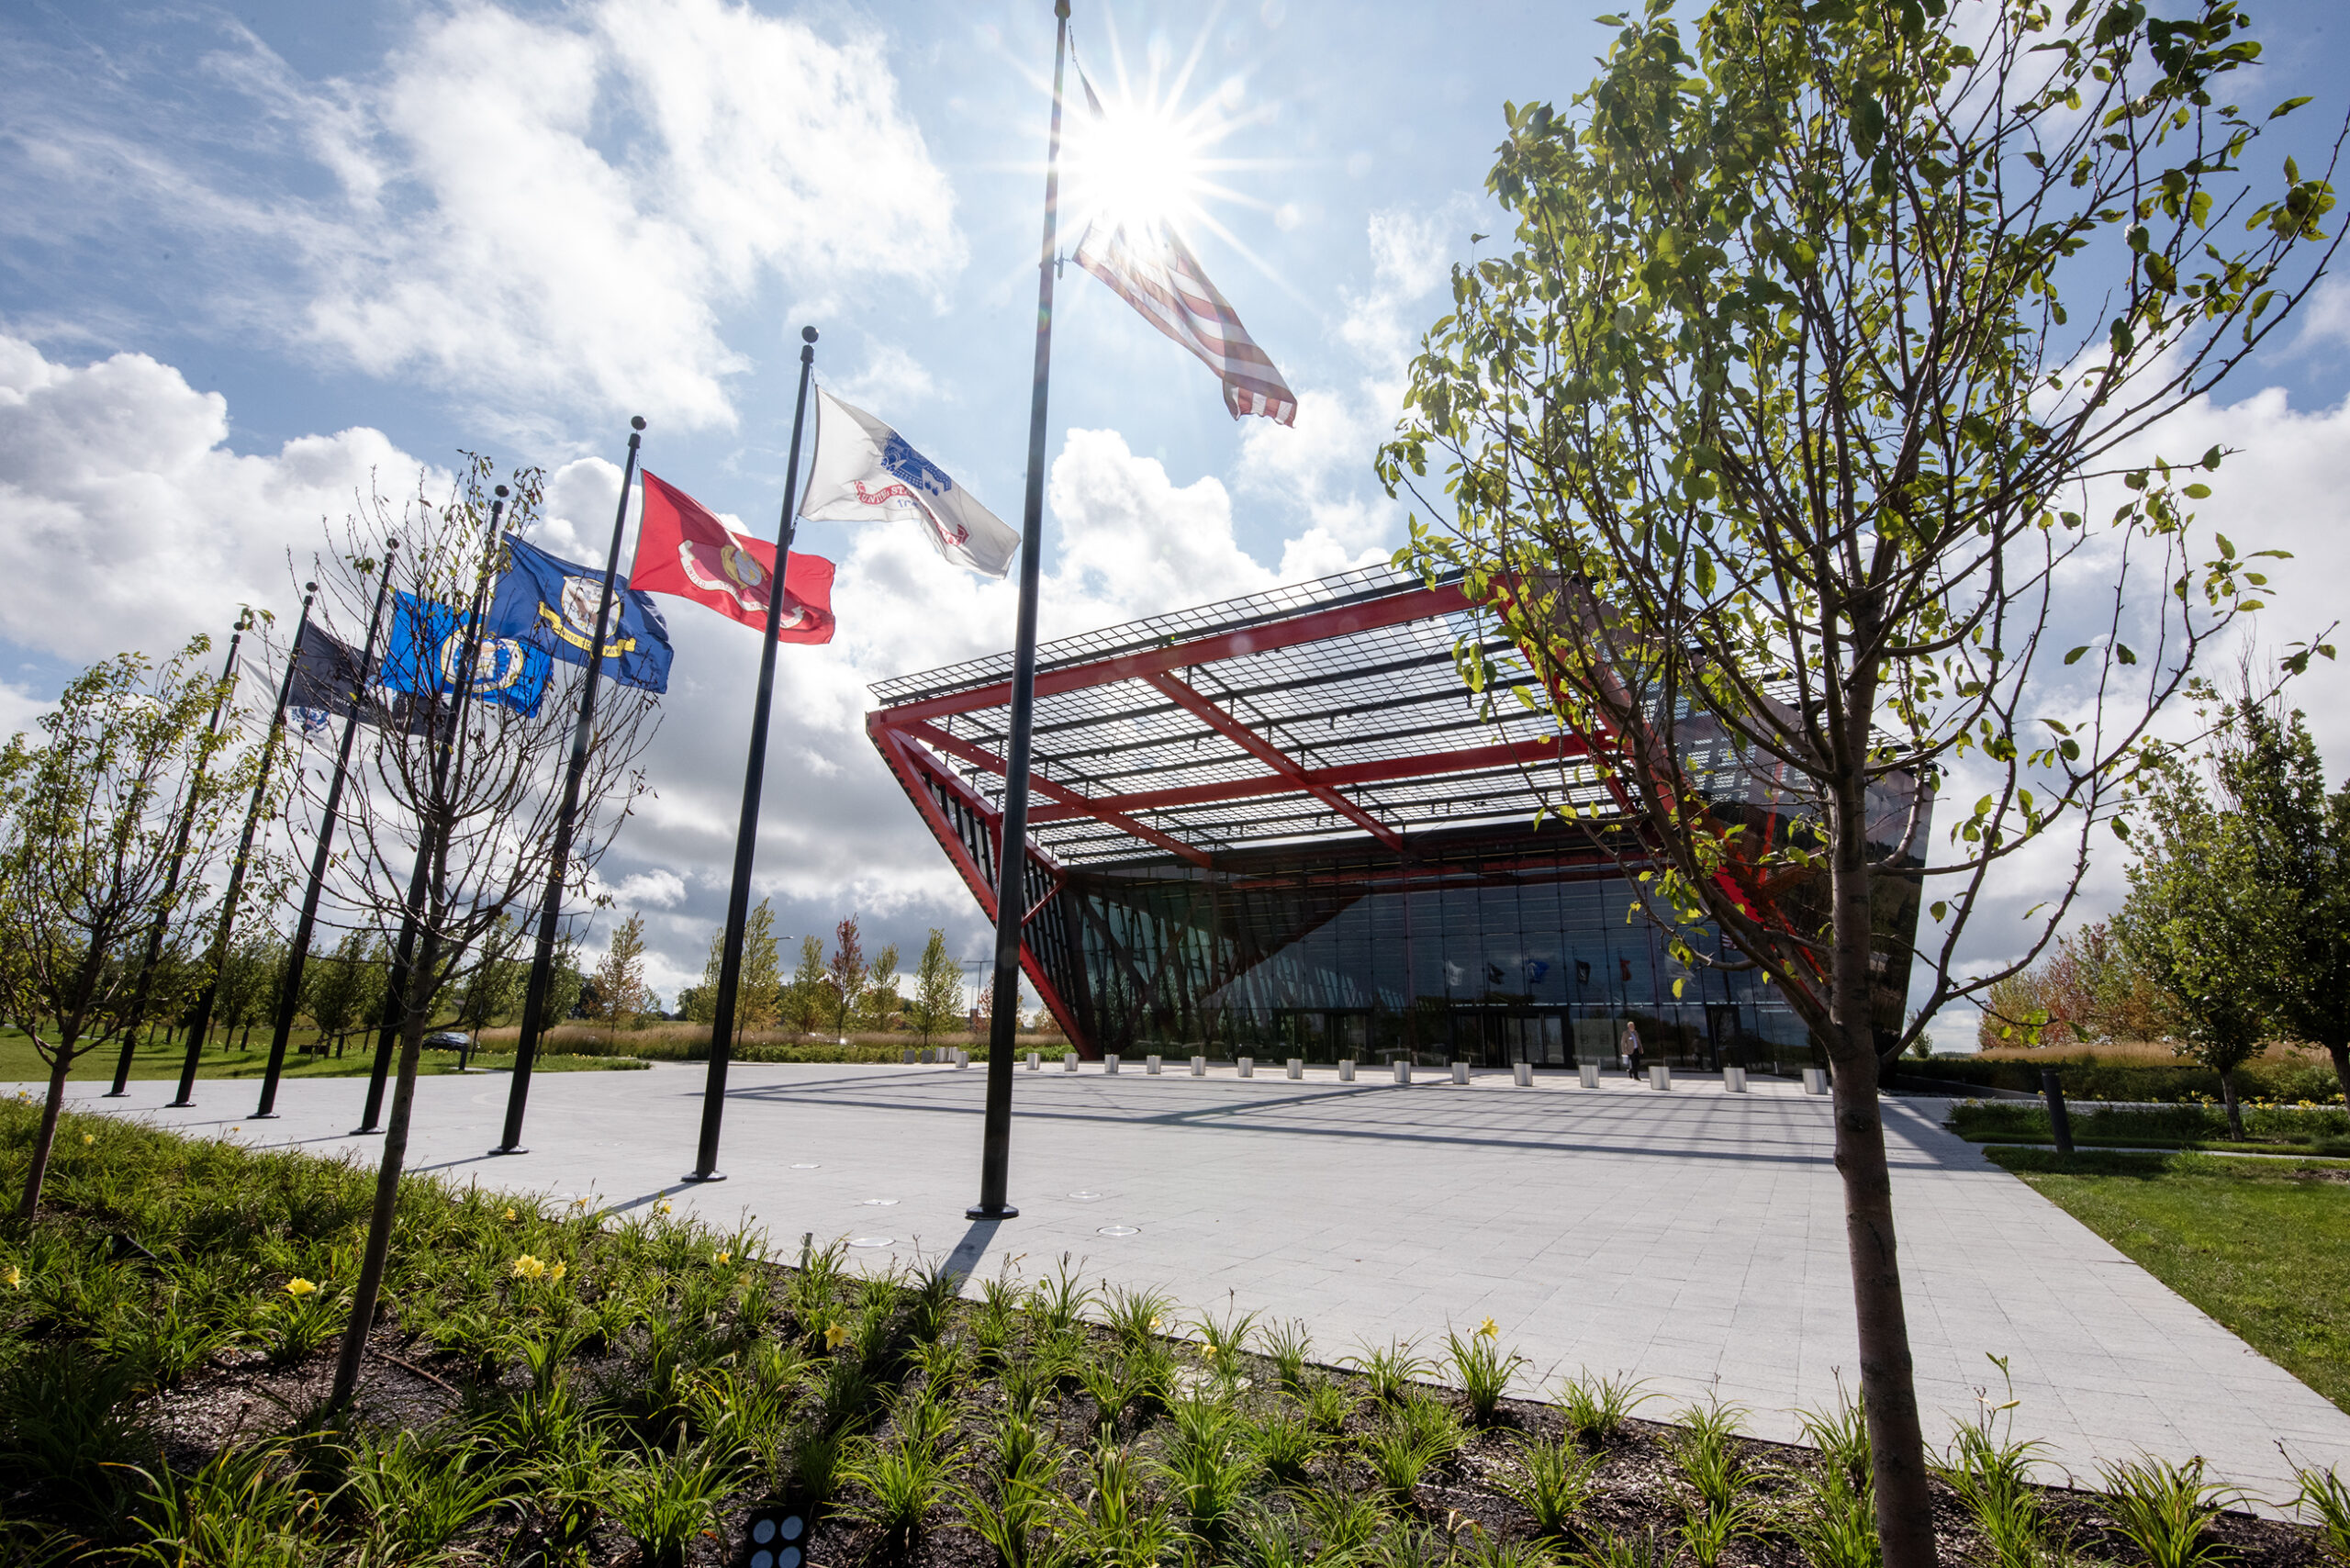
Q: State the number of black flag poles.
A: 7